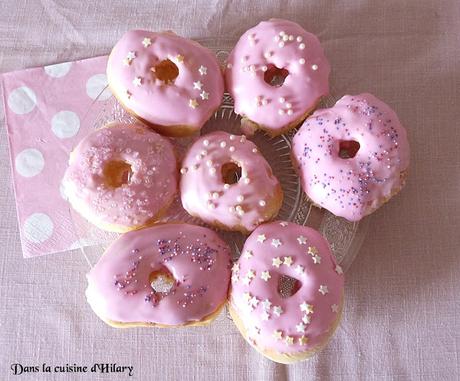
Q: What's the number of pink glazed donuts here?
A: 7